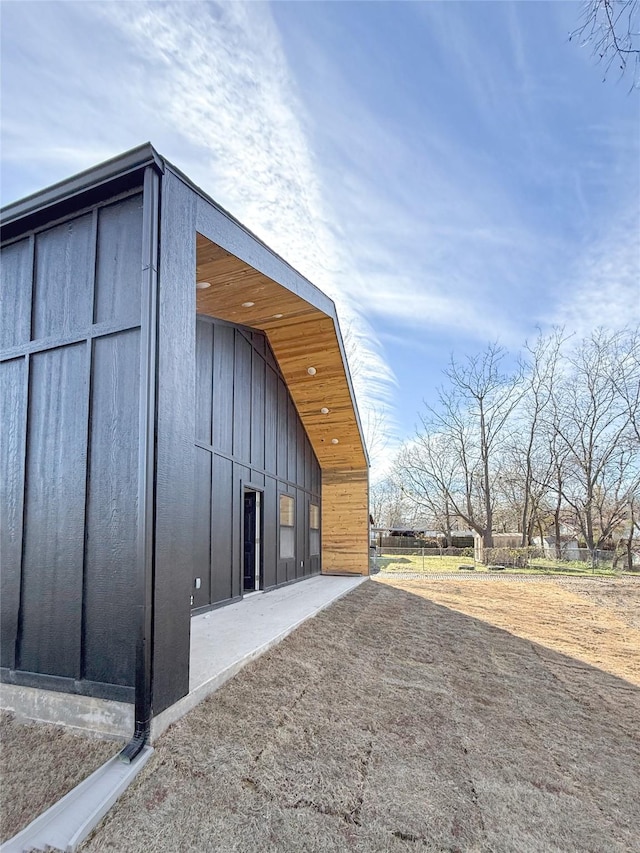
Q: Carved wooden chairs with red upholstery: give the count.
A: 0